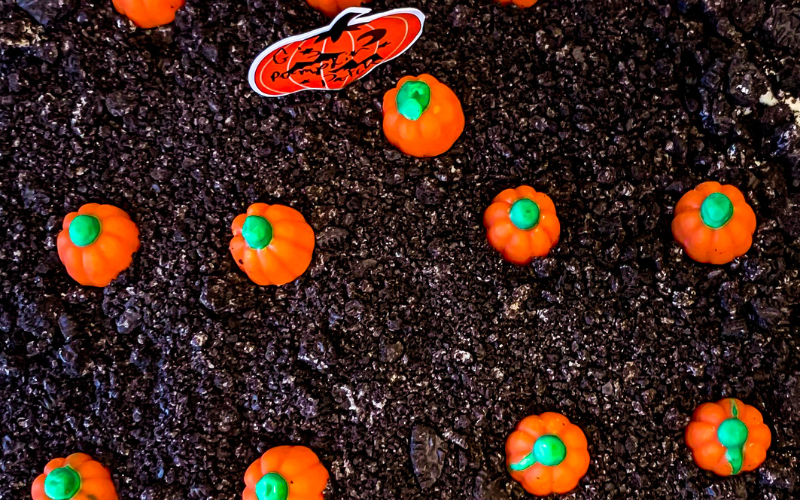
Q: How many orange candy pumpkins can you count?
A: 12